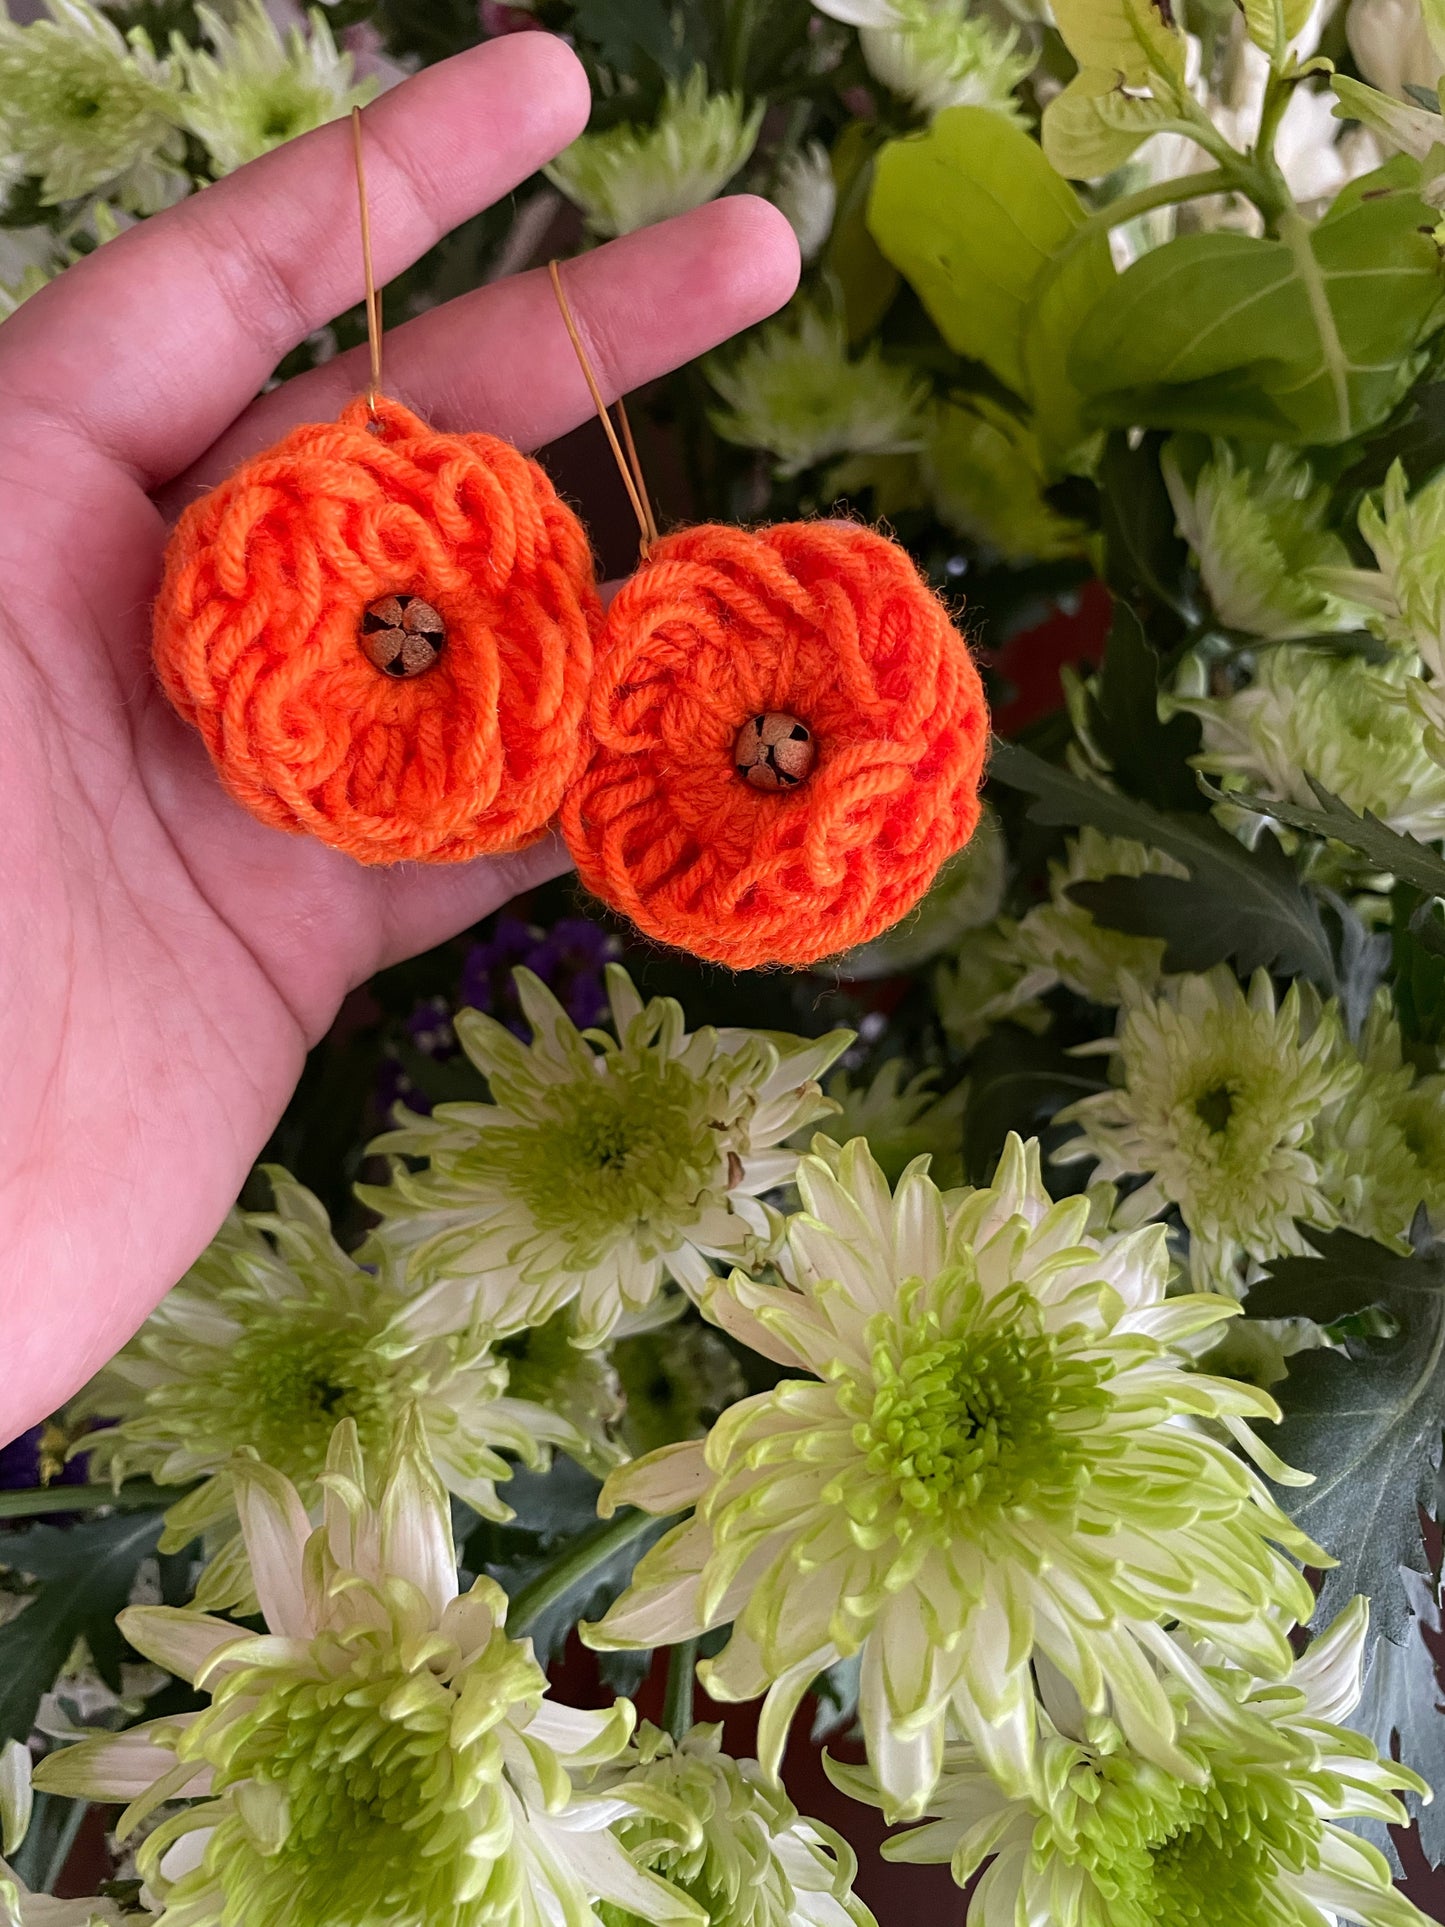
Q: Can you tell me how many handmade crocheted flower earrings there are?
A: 2